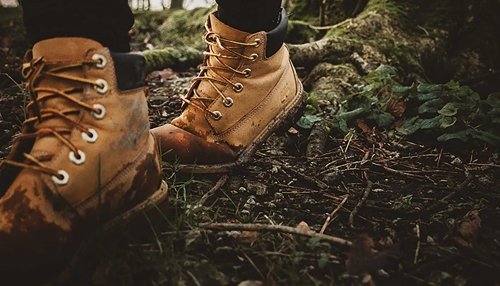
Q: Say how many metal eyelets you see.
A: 12